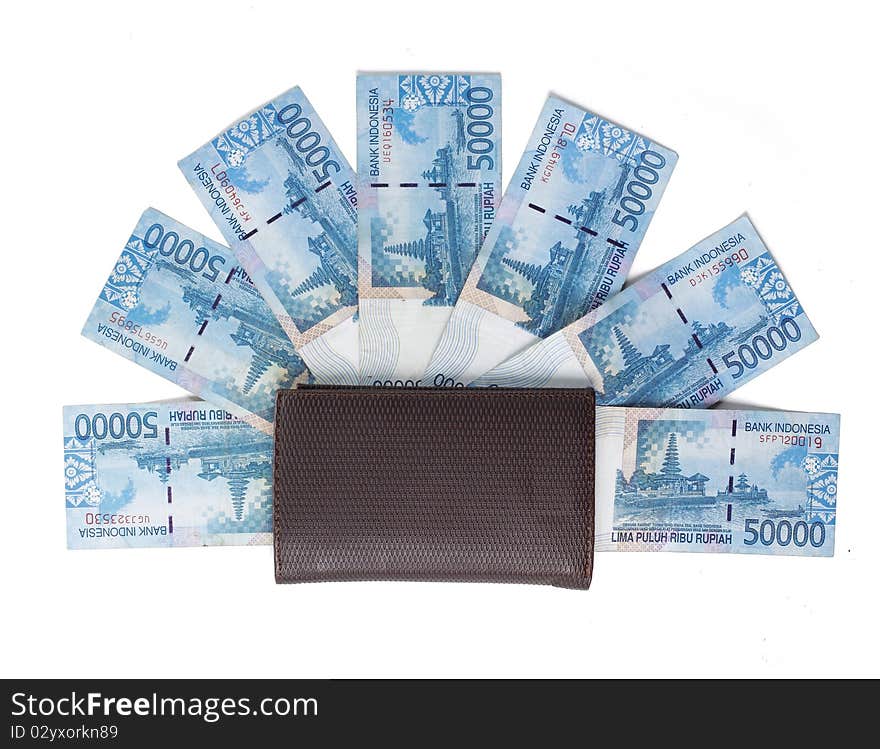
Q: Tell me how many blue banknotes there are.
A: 7